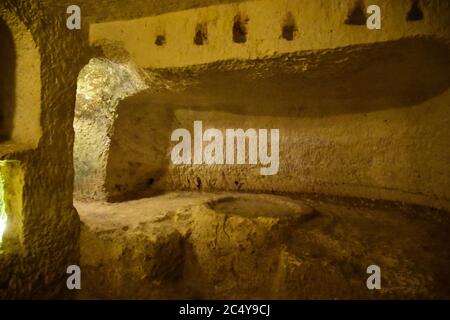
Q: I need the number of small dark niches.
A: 6